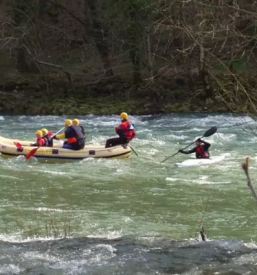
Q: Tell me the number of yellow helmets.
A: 5